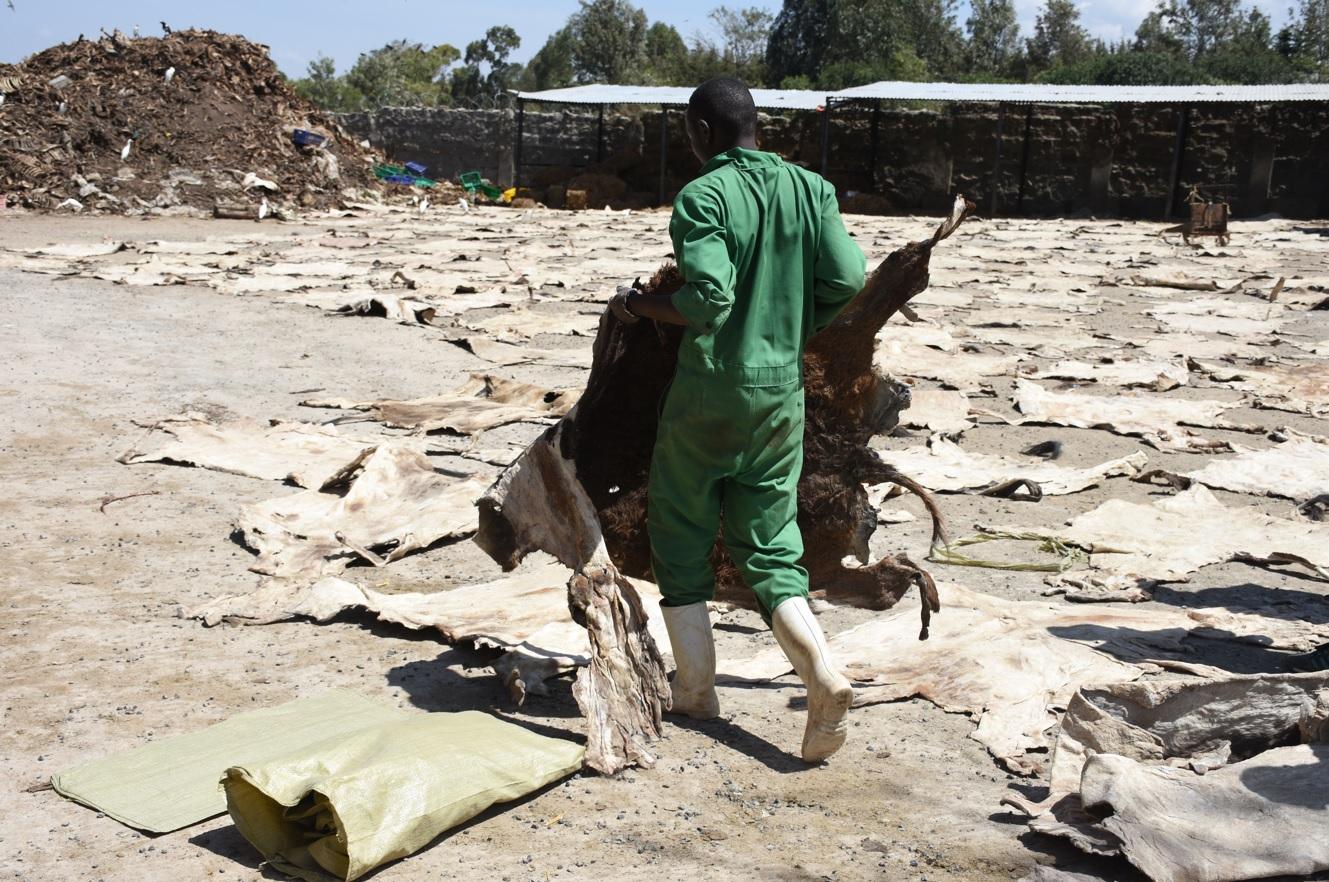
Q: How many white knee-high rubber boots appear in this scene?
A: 2